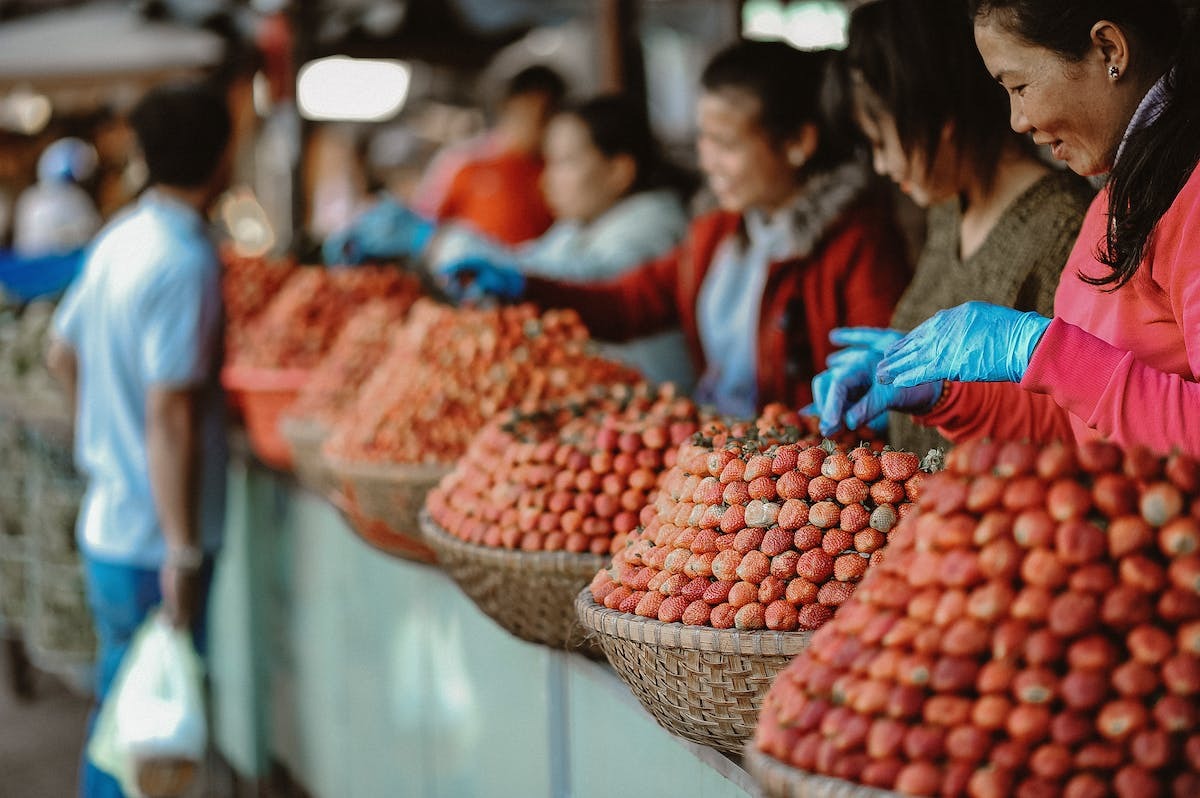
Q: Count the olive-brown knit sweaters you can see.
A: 1